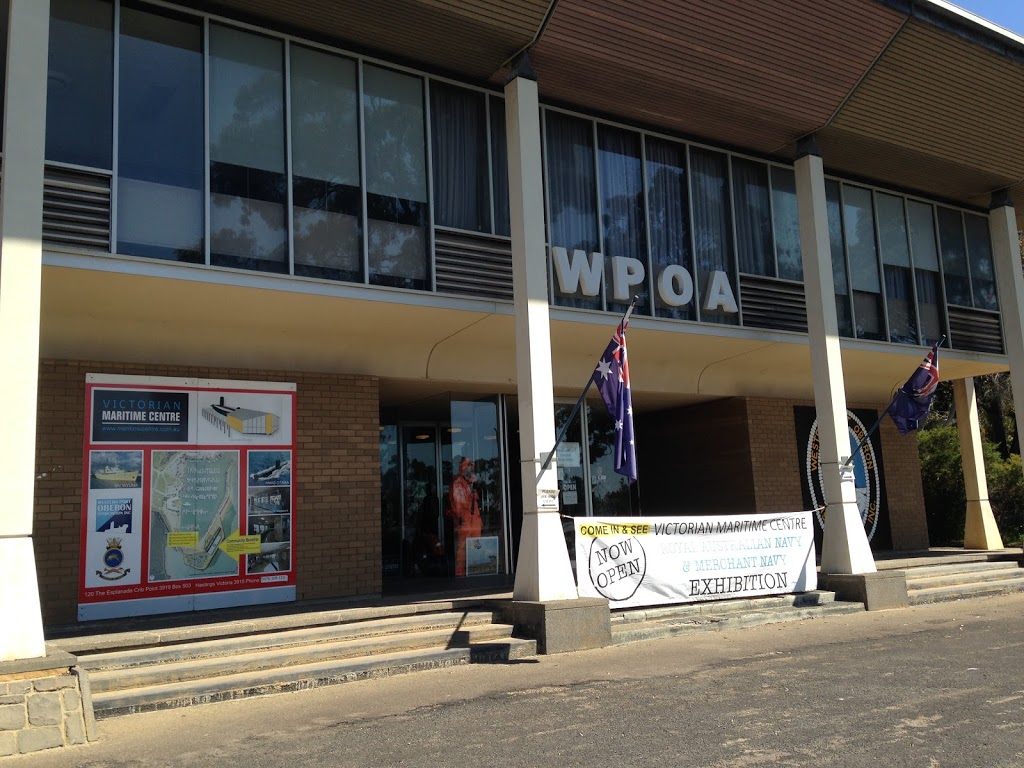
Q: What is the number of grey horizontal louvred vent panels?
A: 4